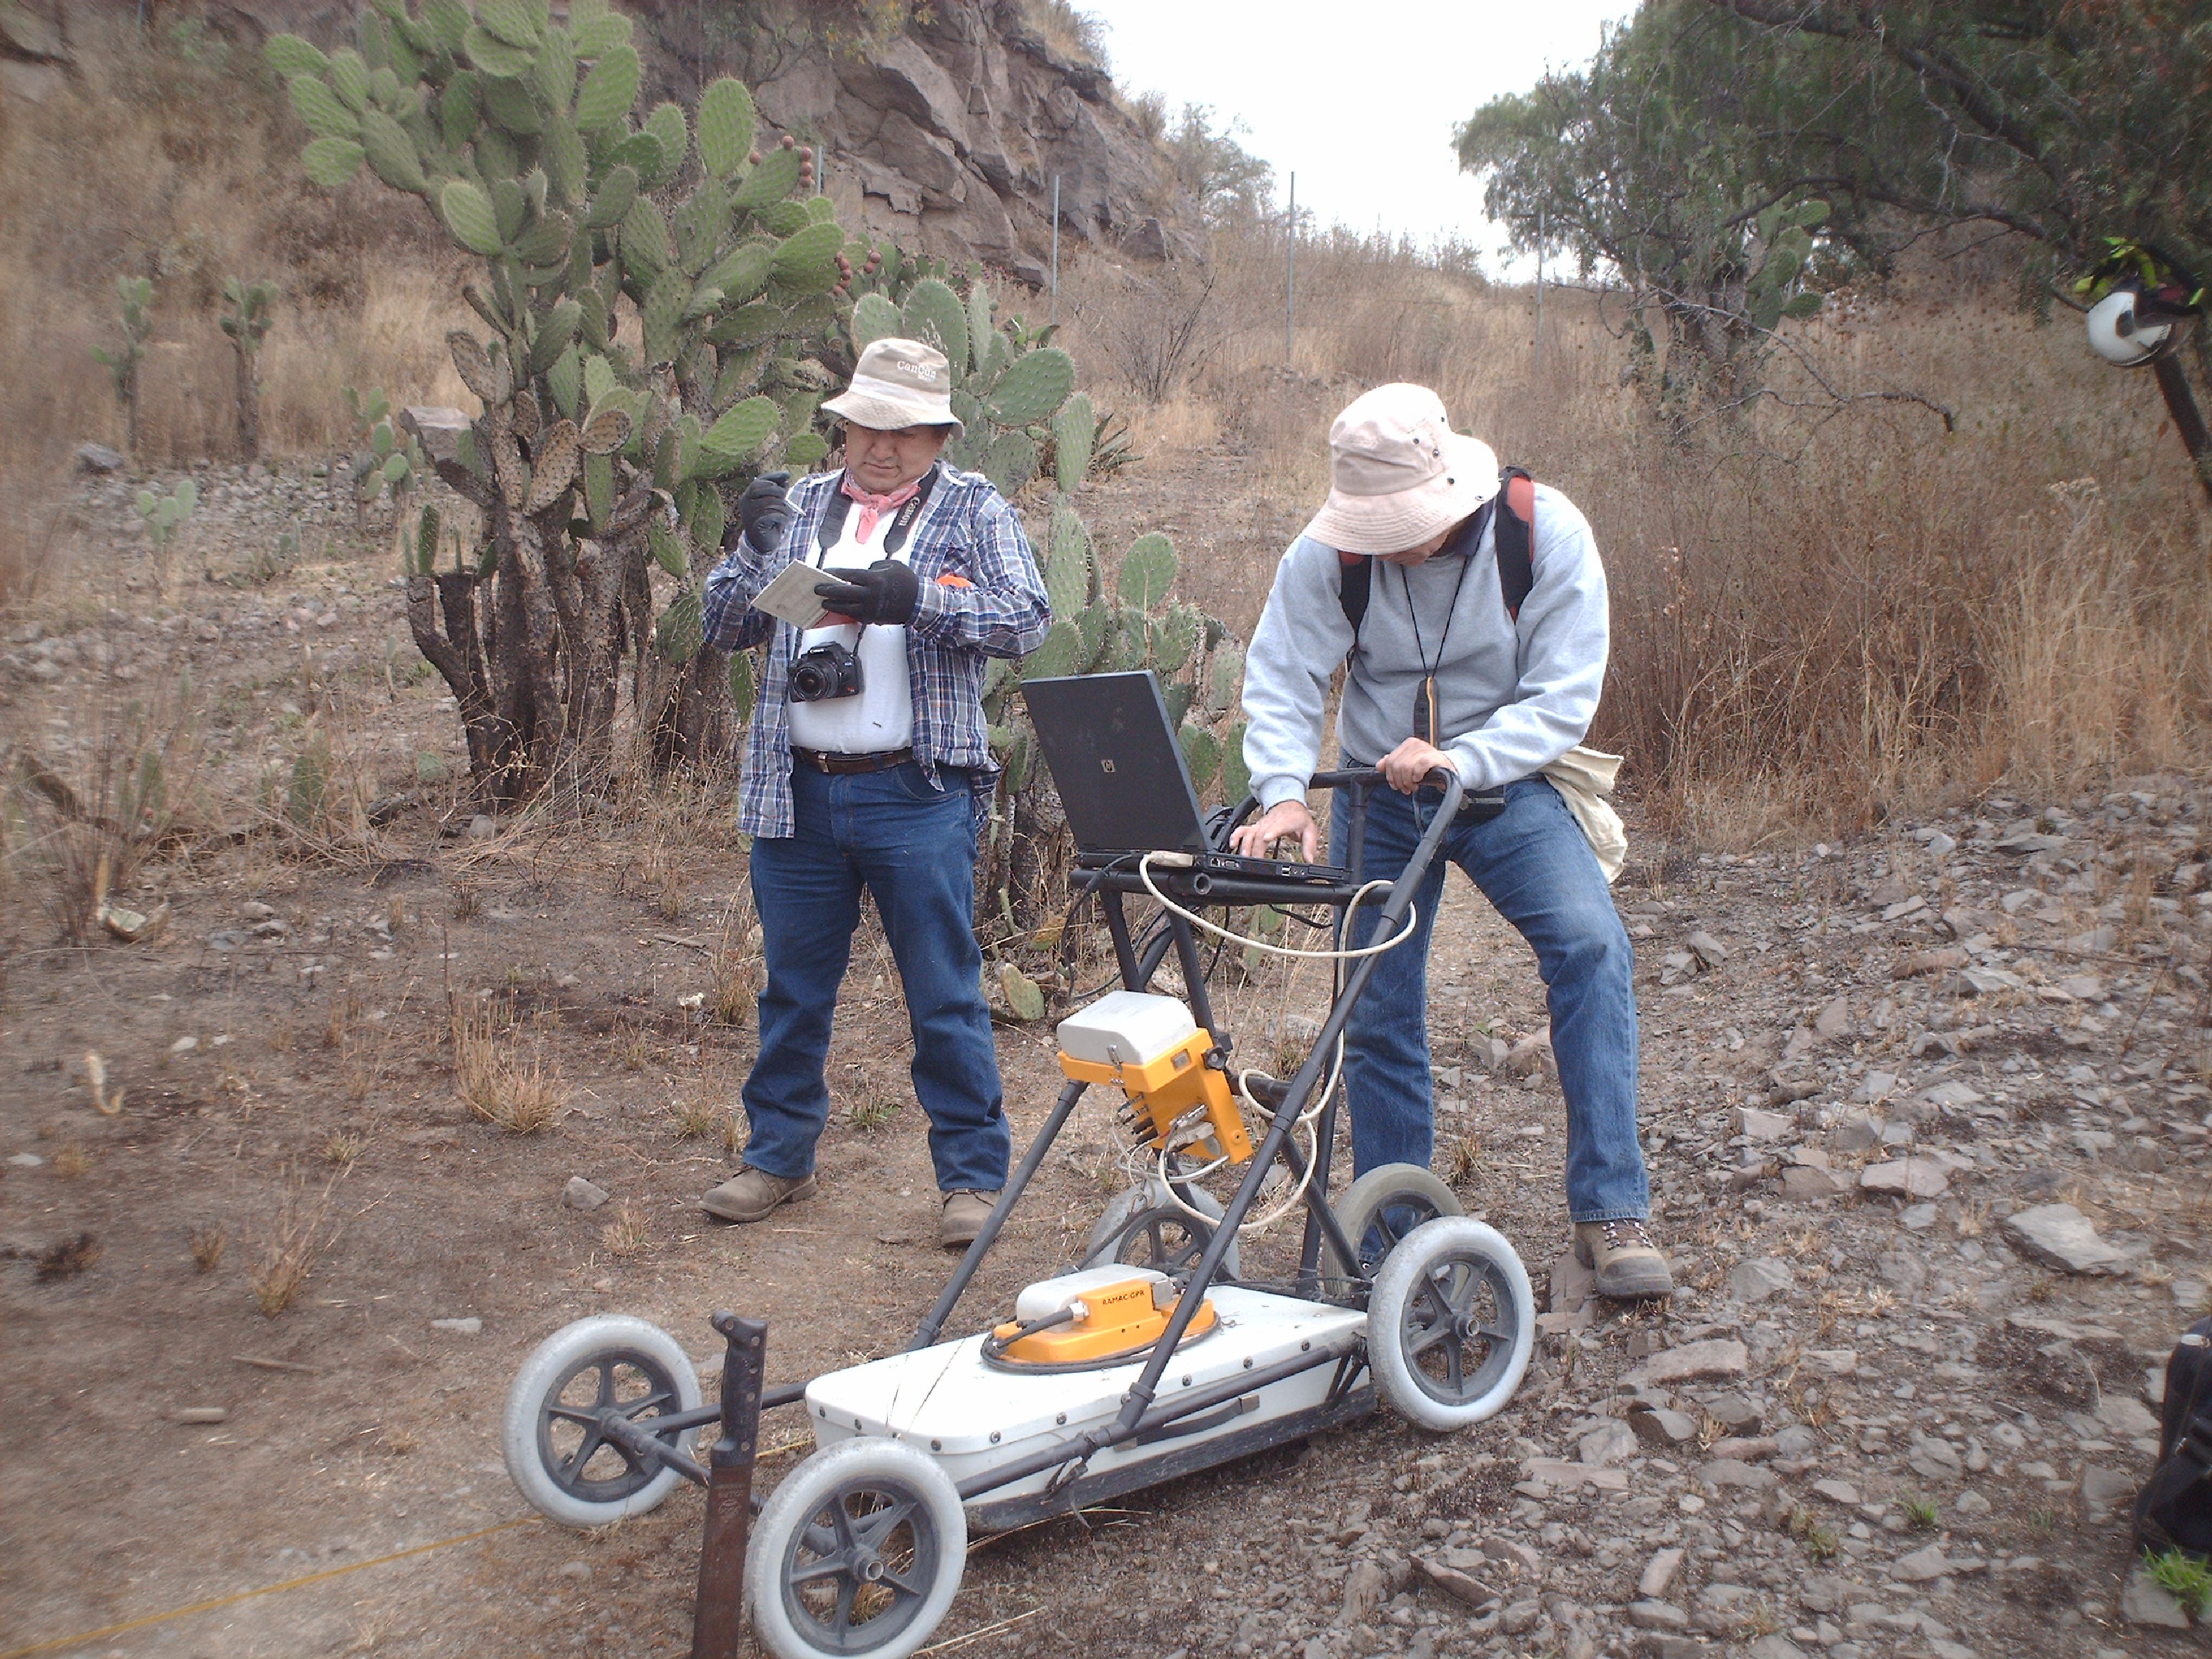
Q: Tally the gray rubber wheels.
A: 5